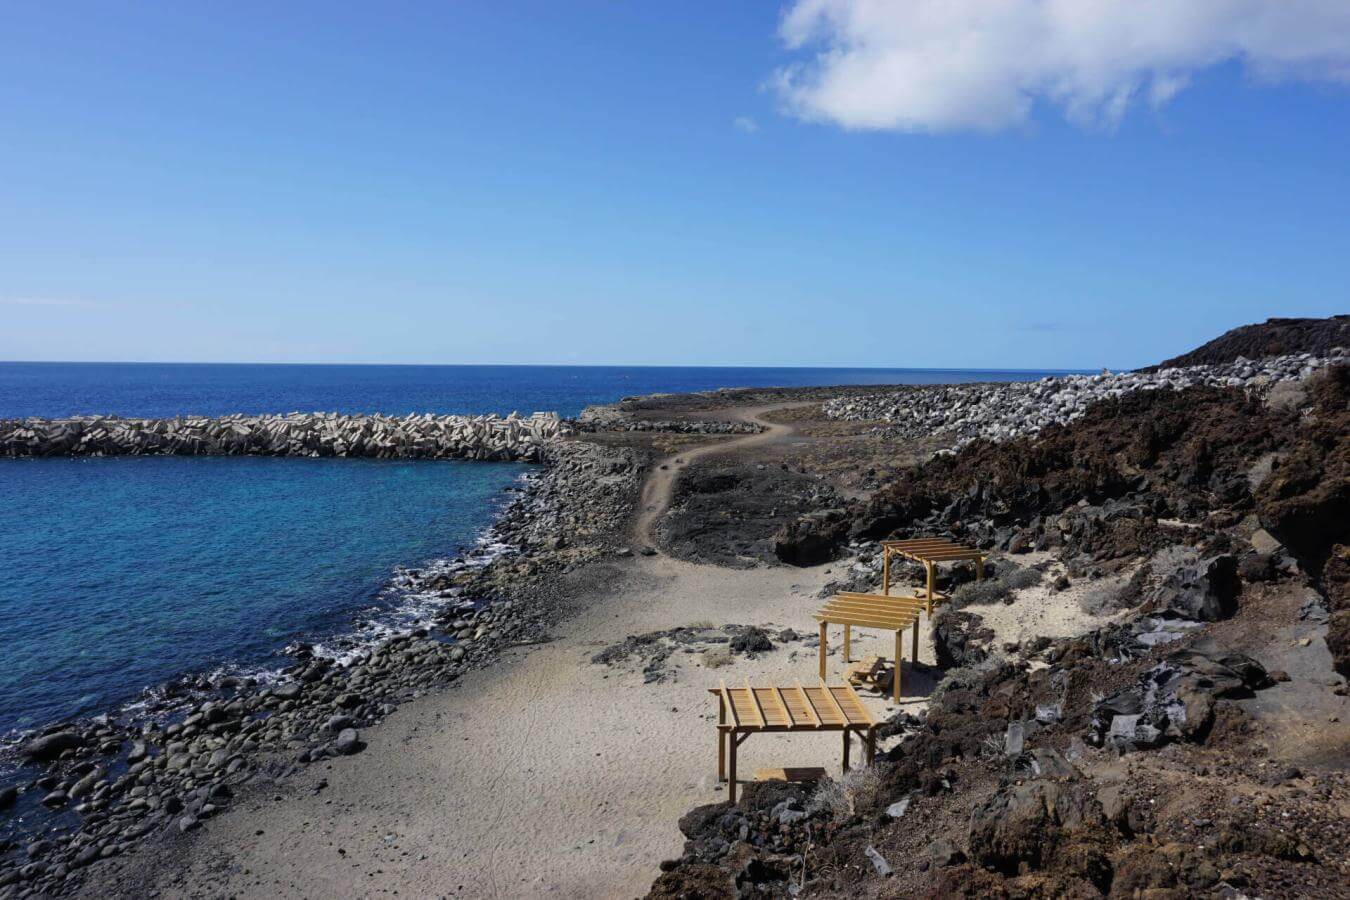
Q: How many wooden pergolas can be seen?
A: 3